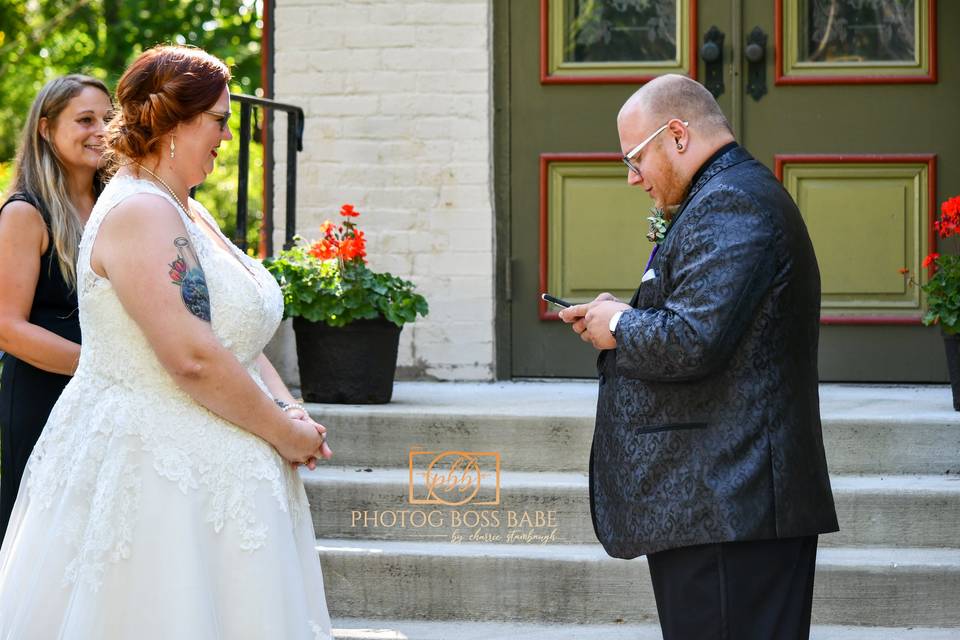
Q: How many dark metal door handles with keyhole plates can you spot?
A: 2